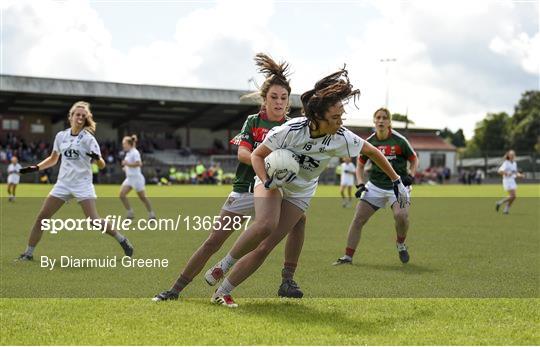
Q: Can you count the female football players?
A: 8